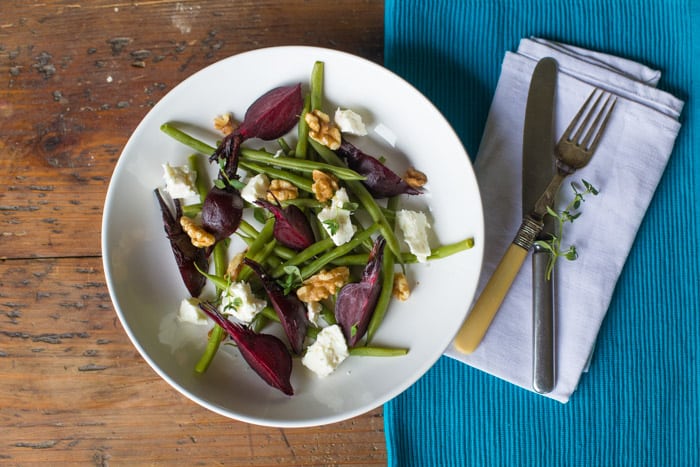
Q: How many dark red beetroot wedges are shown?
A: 8